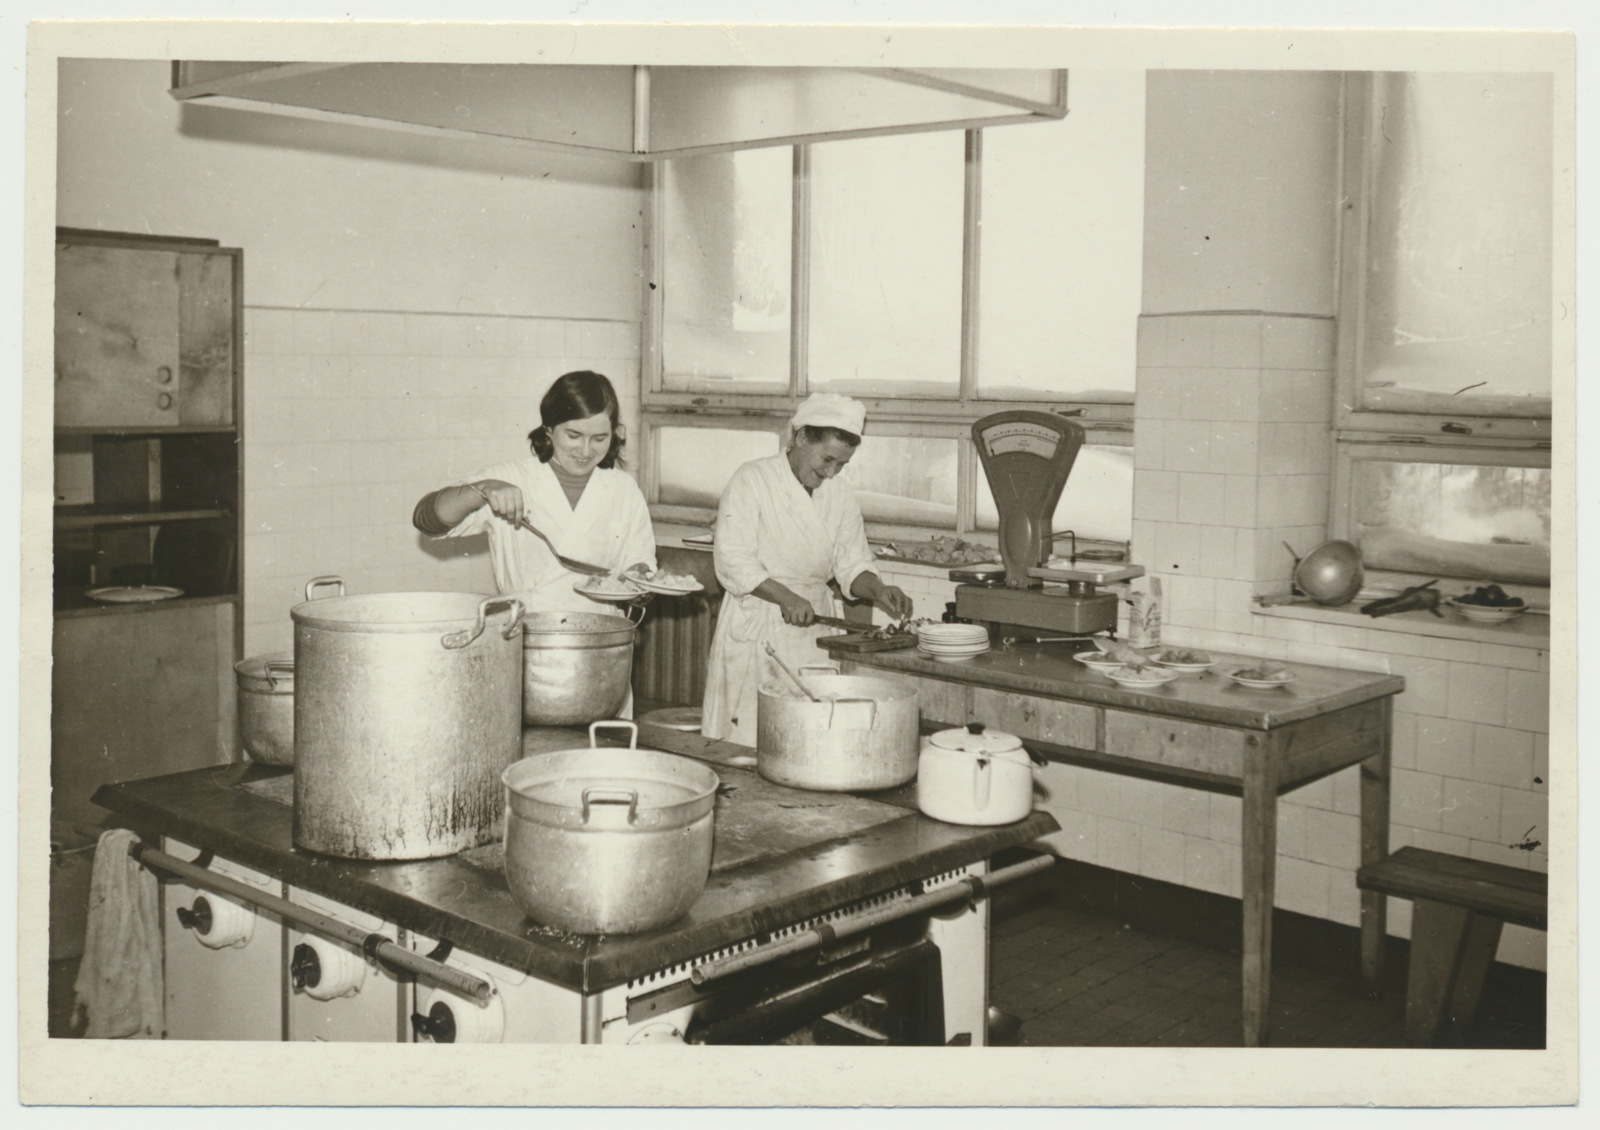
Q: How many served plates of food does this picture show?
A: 6